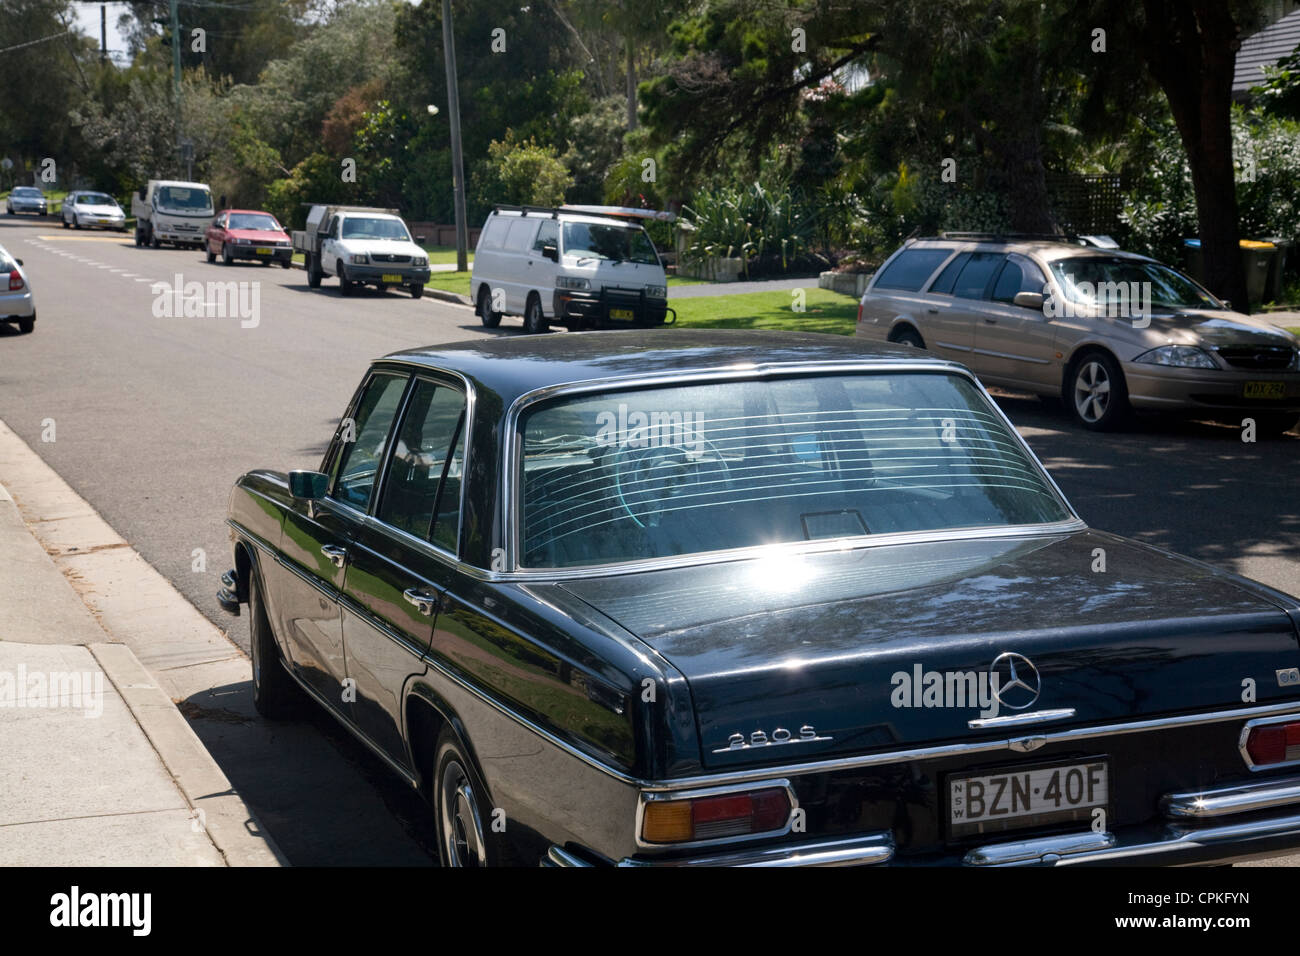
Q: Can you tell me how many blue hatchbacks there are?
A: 0